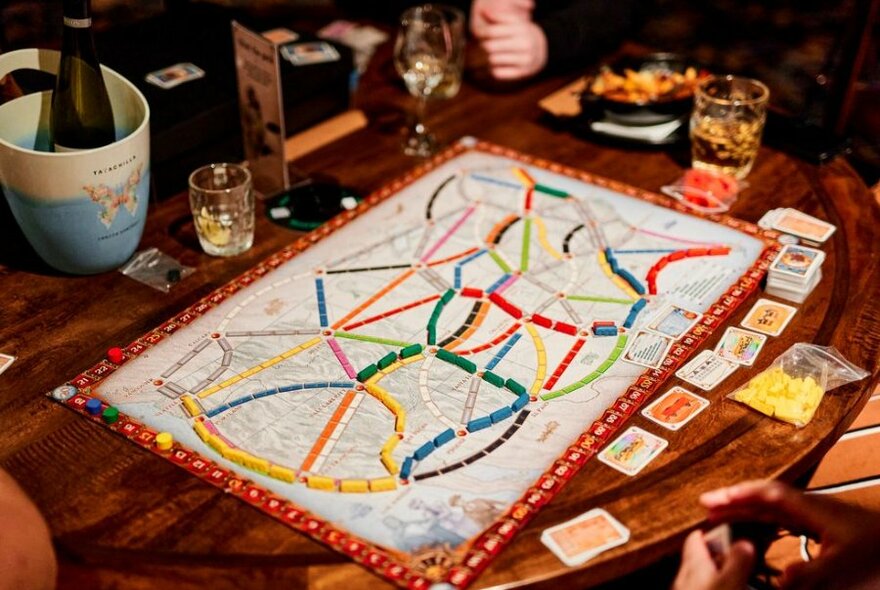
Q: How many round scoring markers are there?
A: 4